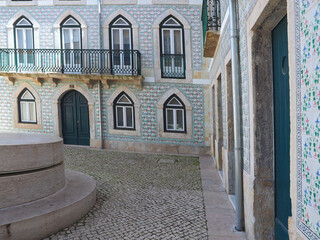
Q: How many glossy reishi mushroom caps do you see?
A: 0